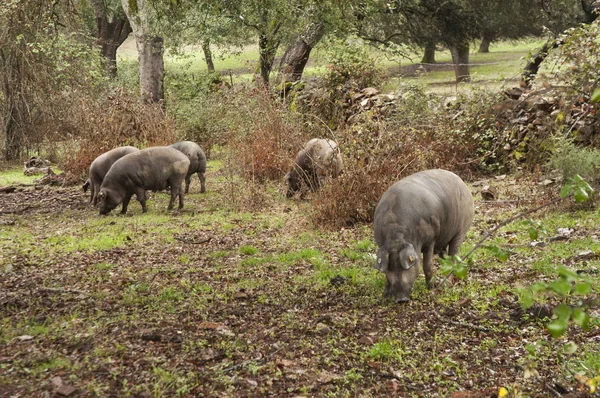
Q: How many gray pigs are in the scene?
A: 5